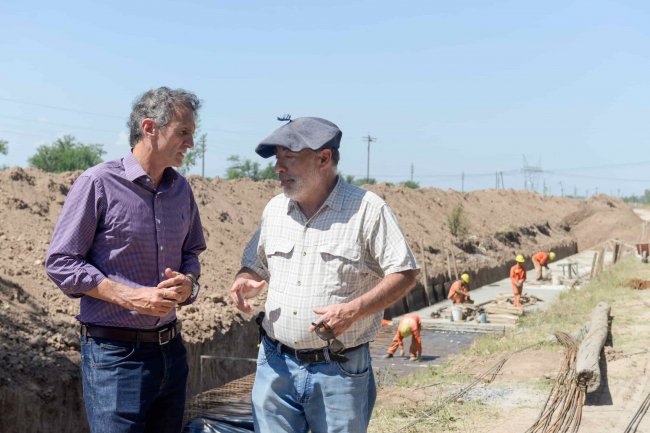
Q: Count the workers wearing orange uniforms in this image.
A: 4